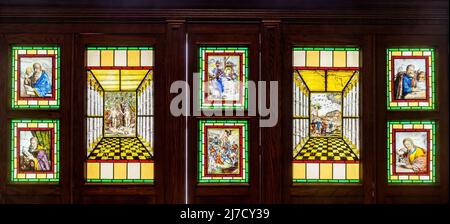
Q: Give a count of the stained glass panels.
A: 8